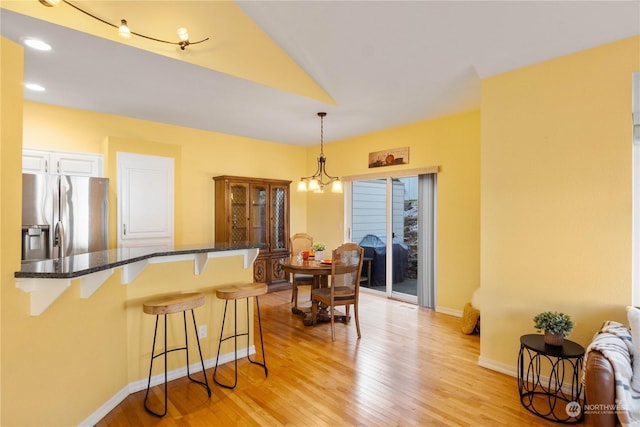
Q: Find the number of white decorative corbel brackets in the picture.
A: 5